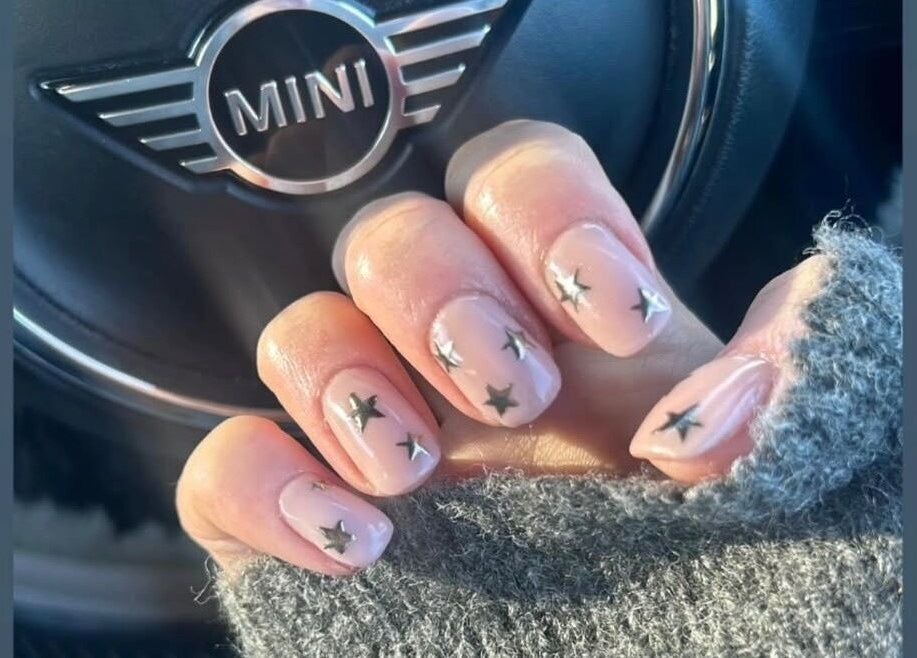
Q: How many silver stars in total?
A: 10